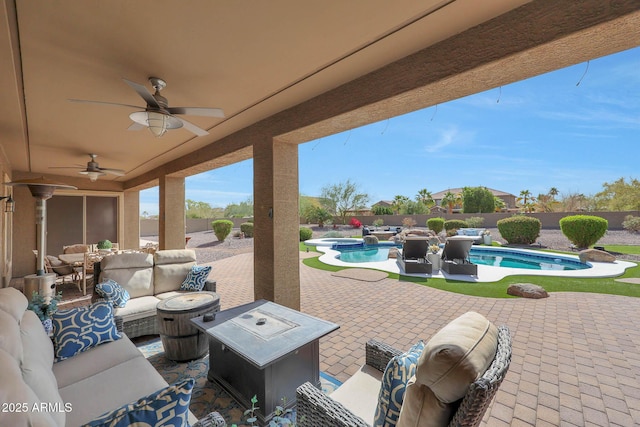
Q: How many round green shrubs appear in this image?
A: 7